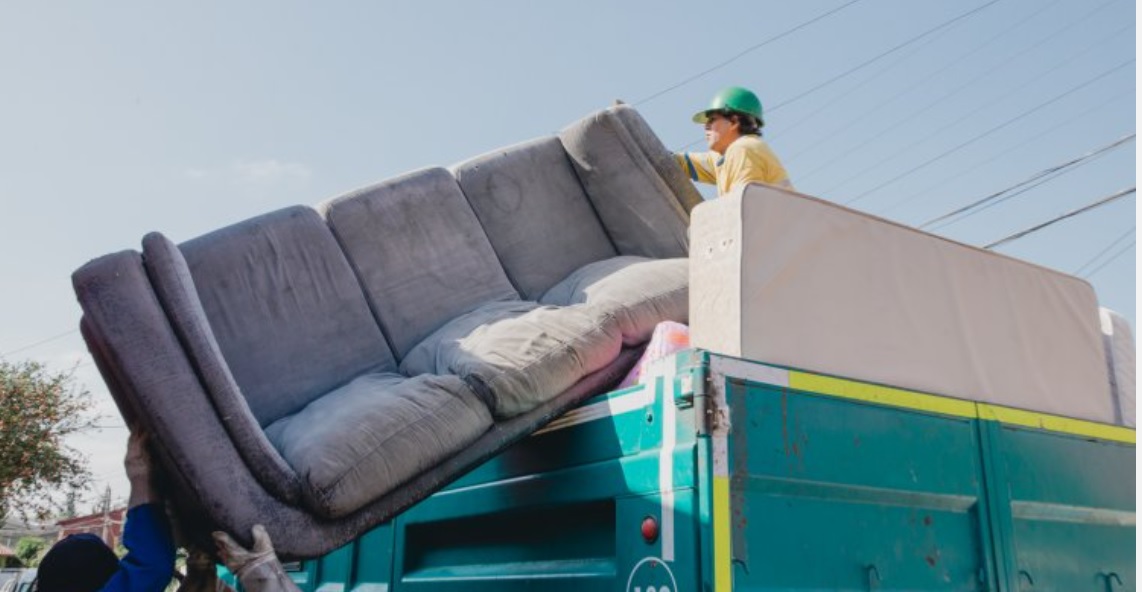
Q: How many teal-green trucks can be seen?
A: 1